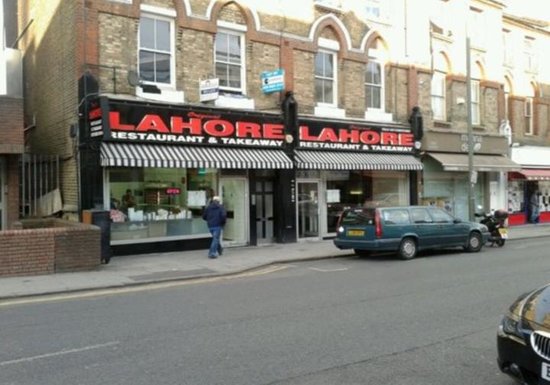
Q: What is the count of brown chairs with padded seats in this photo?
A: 0